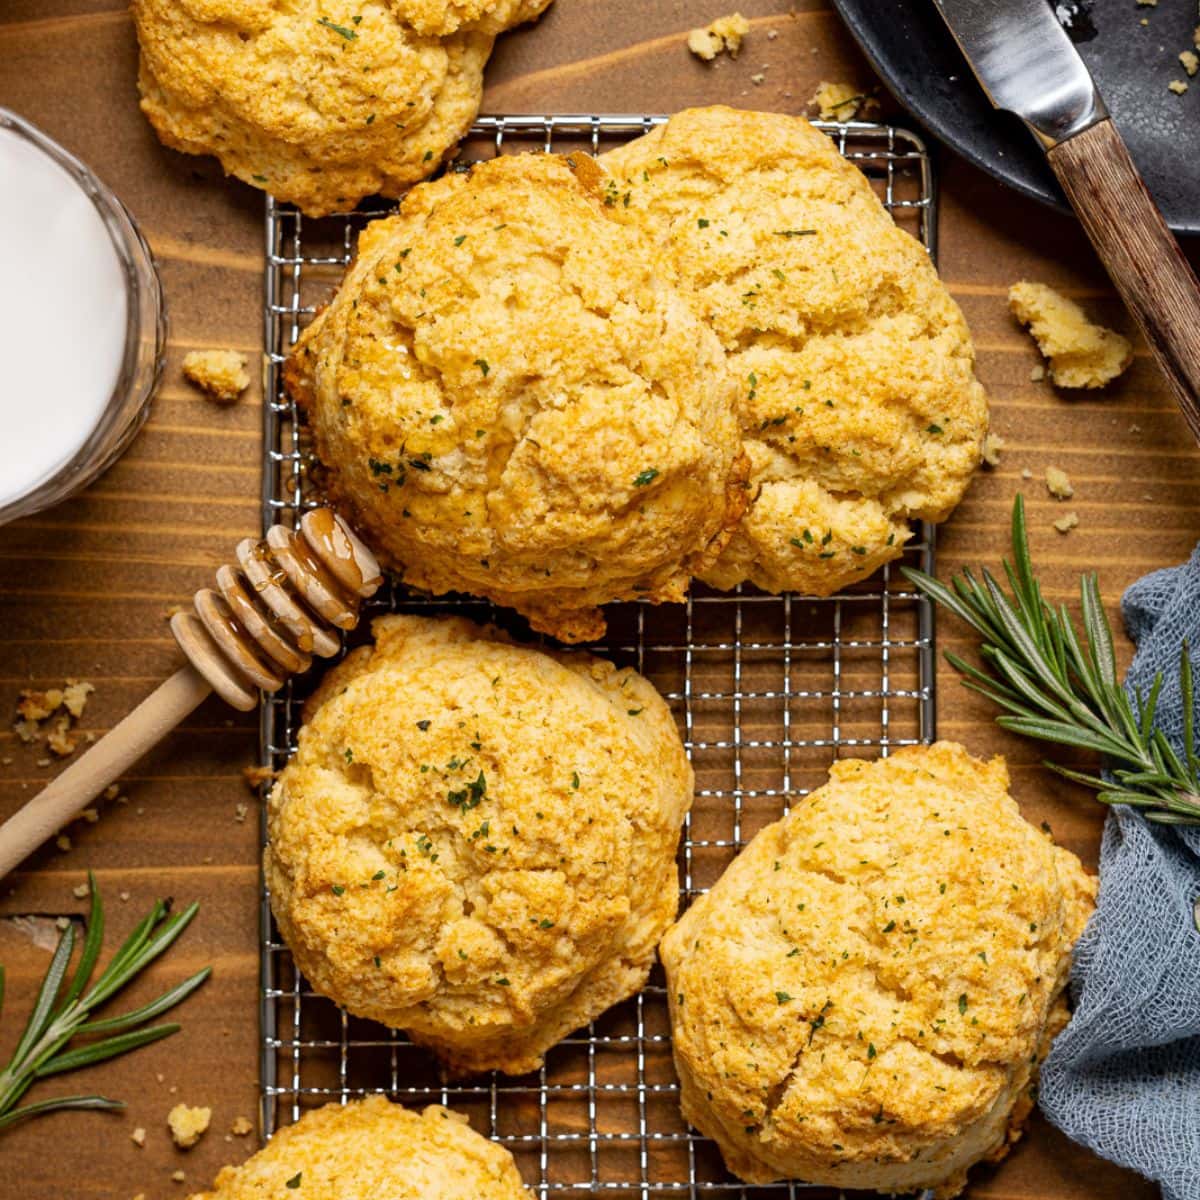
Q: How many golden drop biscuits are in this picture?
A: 6